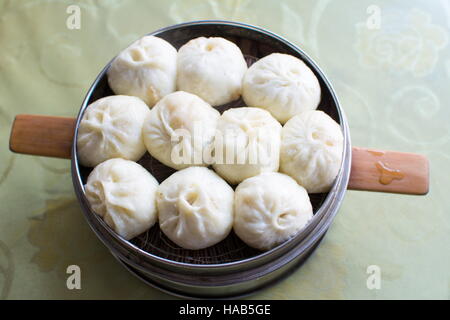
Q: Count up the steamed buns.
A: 10